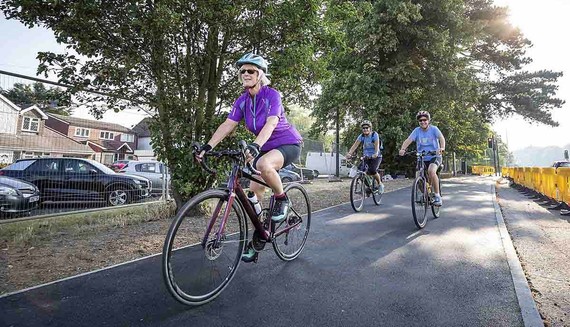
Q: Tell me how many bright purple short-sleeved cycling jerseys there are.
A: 1